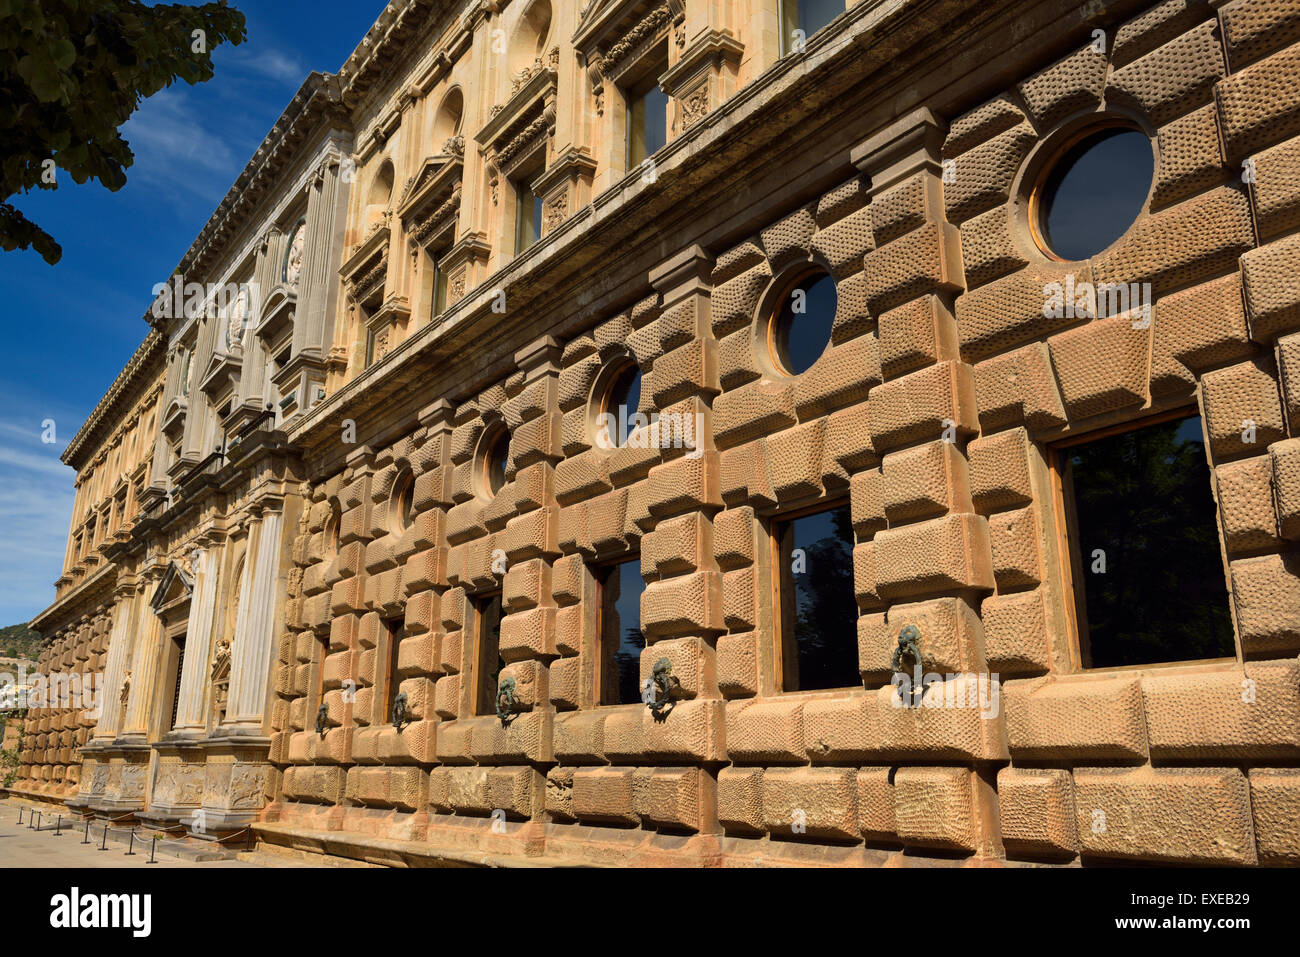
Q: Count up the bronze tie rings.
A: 5